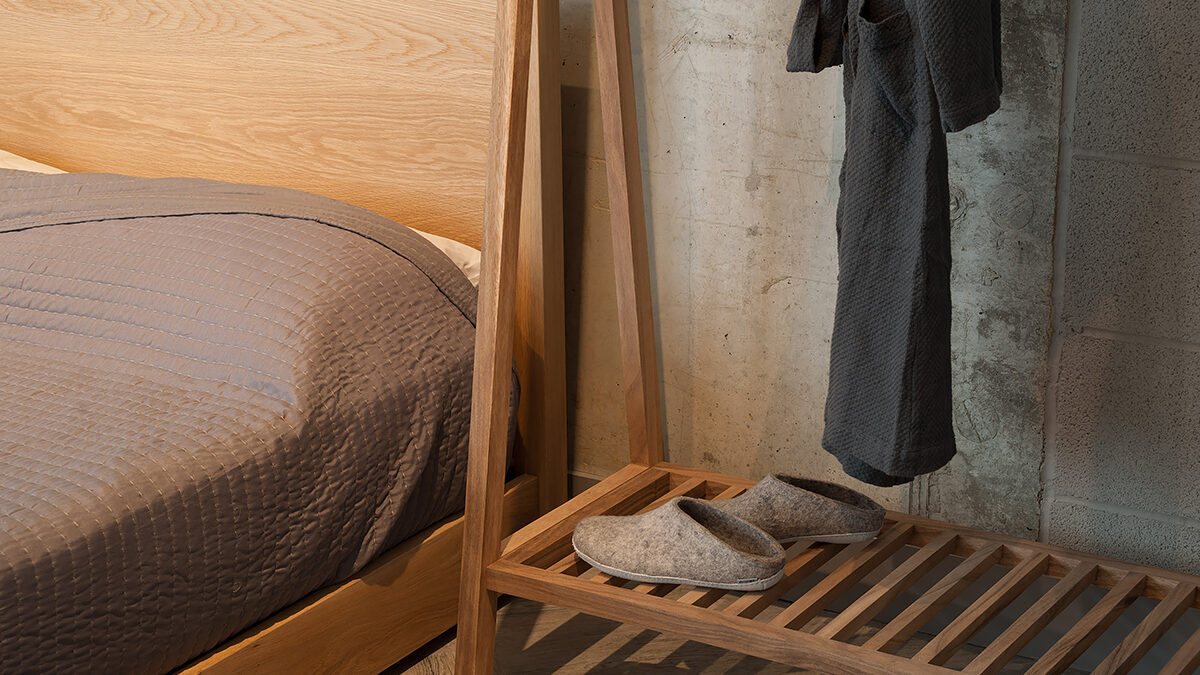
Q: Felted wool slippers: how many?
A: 2